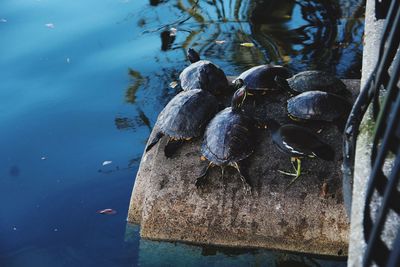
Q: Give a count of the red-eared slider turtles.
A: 6